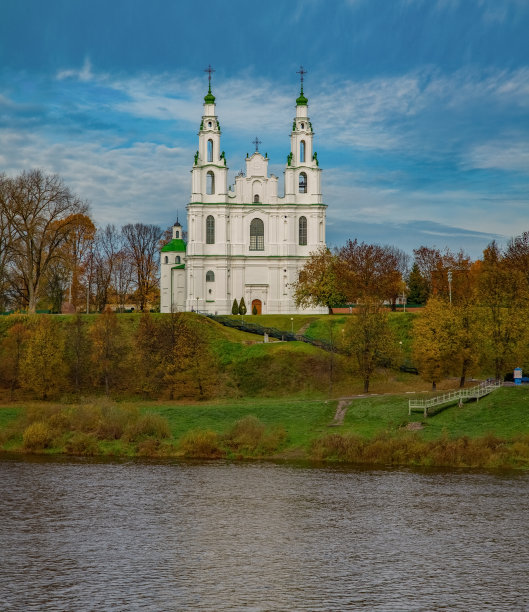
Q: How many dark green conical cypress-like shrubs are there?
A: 3